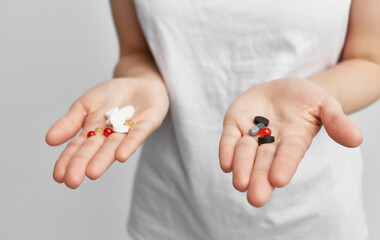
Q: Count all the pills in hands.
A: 12